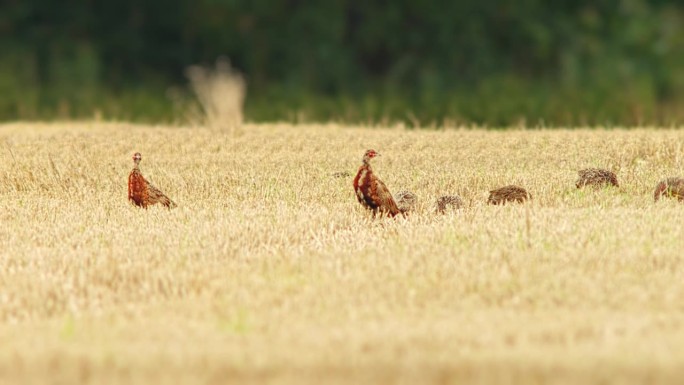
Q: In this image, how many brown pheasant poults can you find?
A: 5